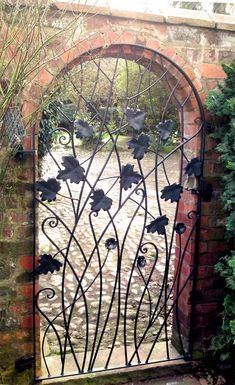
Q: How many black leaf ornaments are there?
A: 12